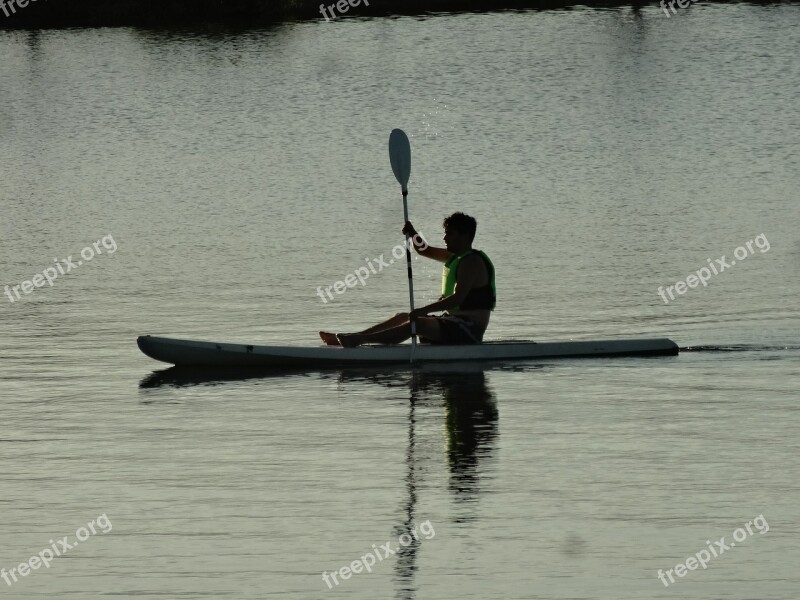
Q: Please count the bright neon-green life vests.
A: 1